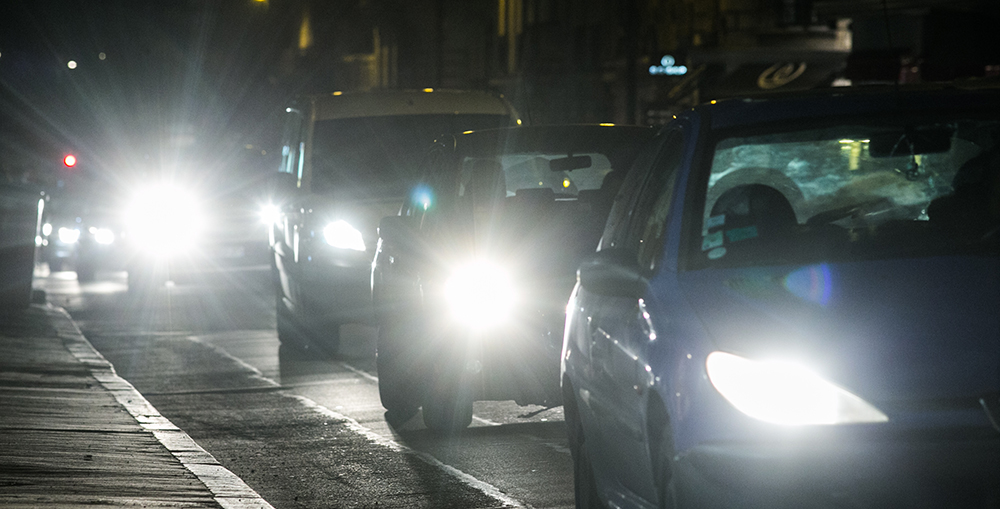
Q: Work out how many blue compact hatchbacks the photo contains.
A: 1